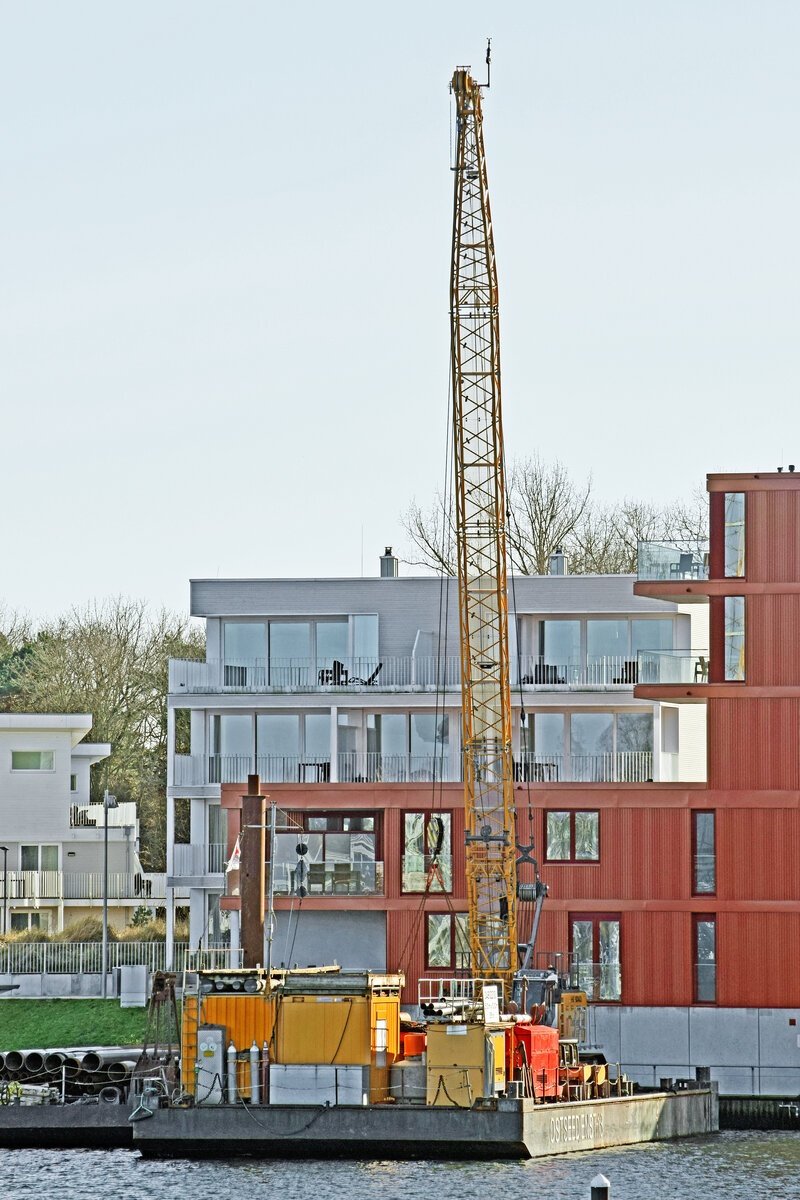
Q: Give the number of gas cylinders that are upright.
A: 3